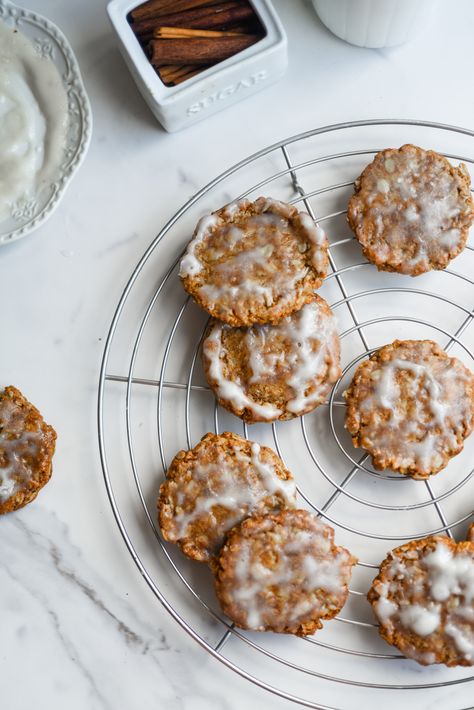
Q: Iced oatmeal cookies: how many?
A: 8